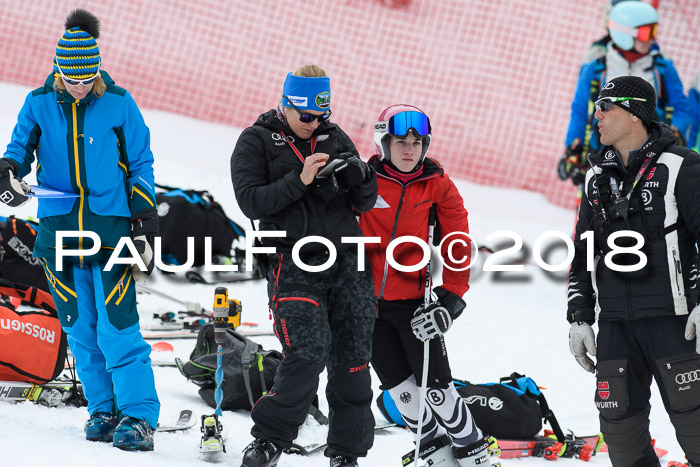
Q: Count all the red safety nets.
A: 1